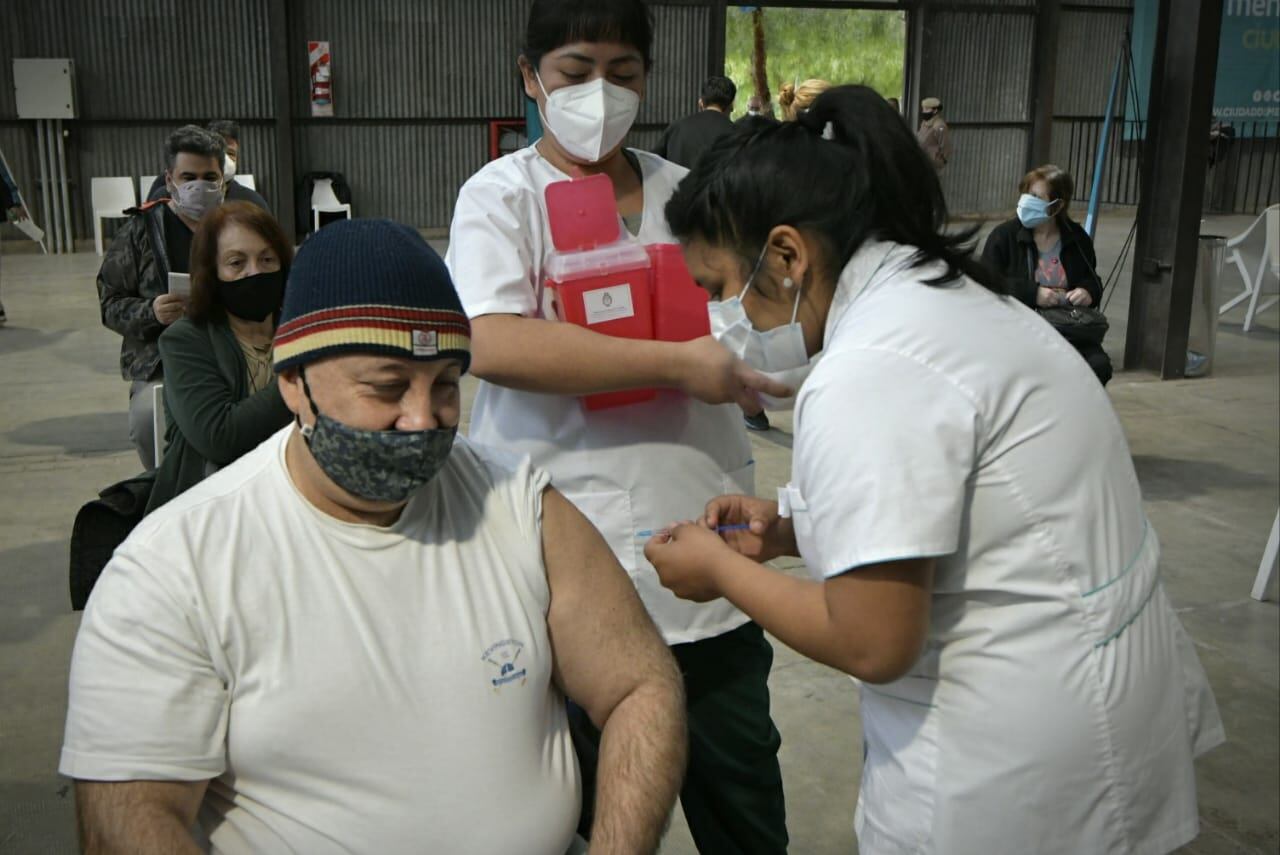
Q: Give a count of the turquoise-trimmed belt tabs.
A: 1